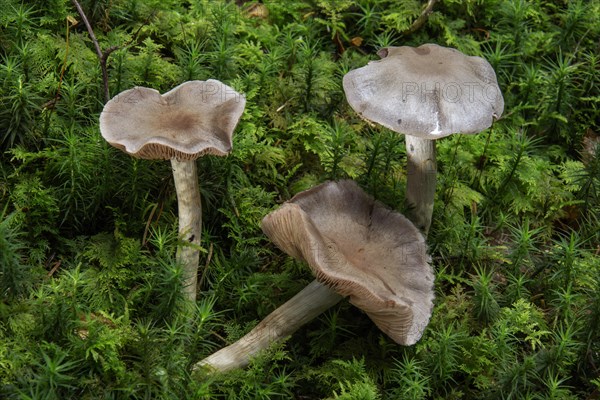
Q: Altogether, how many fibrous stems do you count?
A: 3